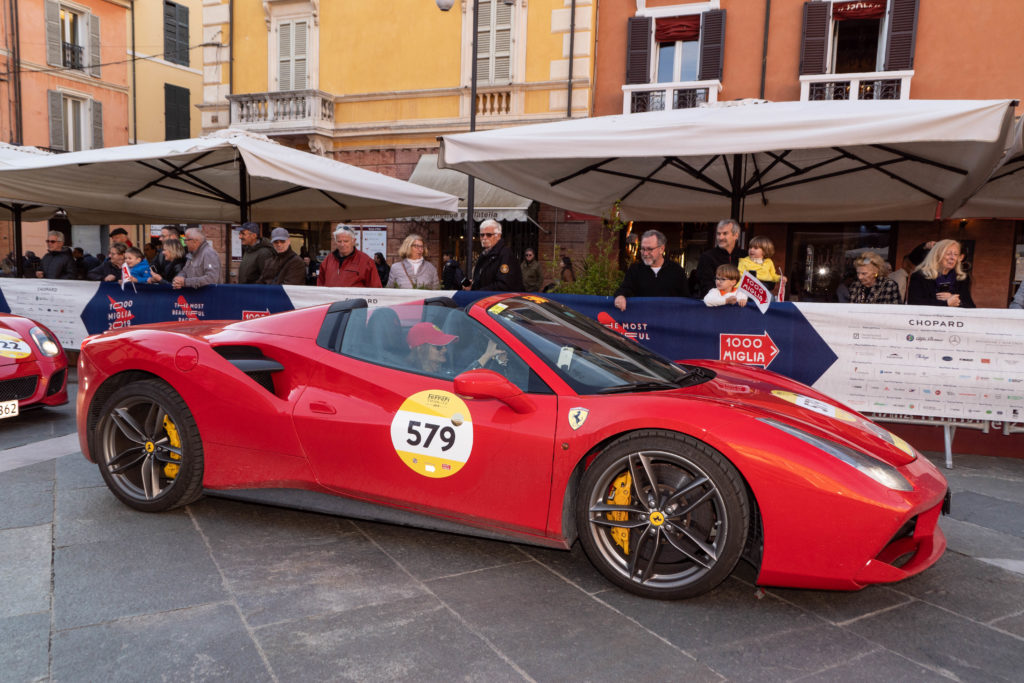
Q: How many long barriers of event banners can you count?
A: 1